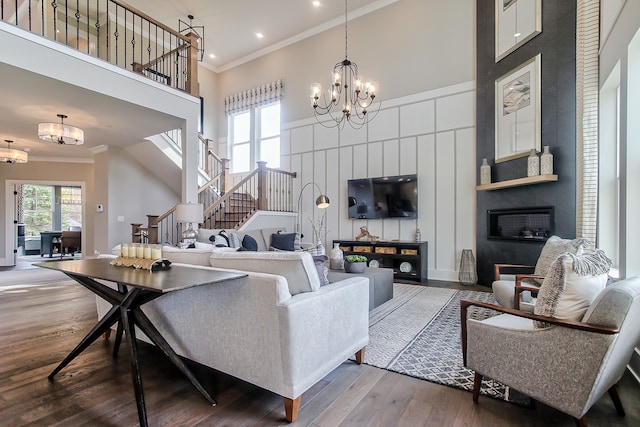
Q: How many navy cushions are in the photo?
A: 2